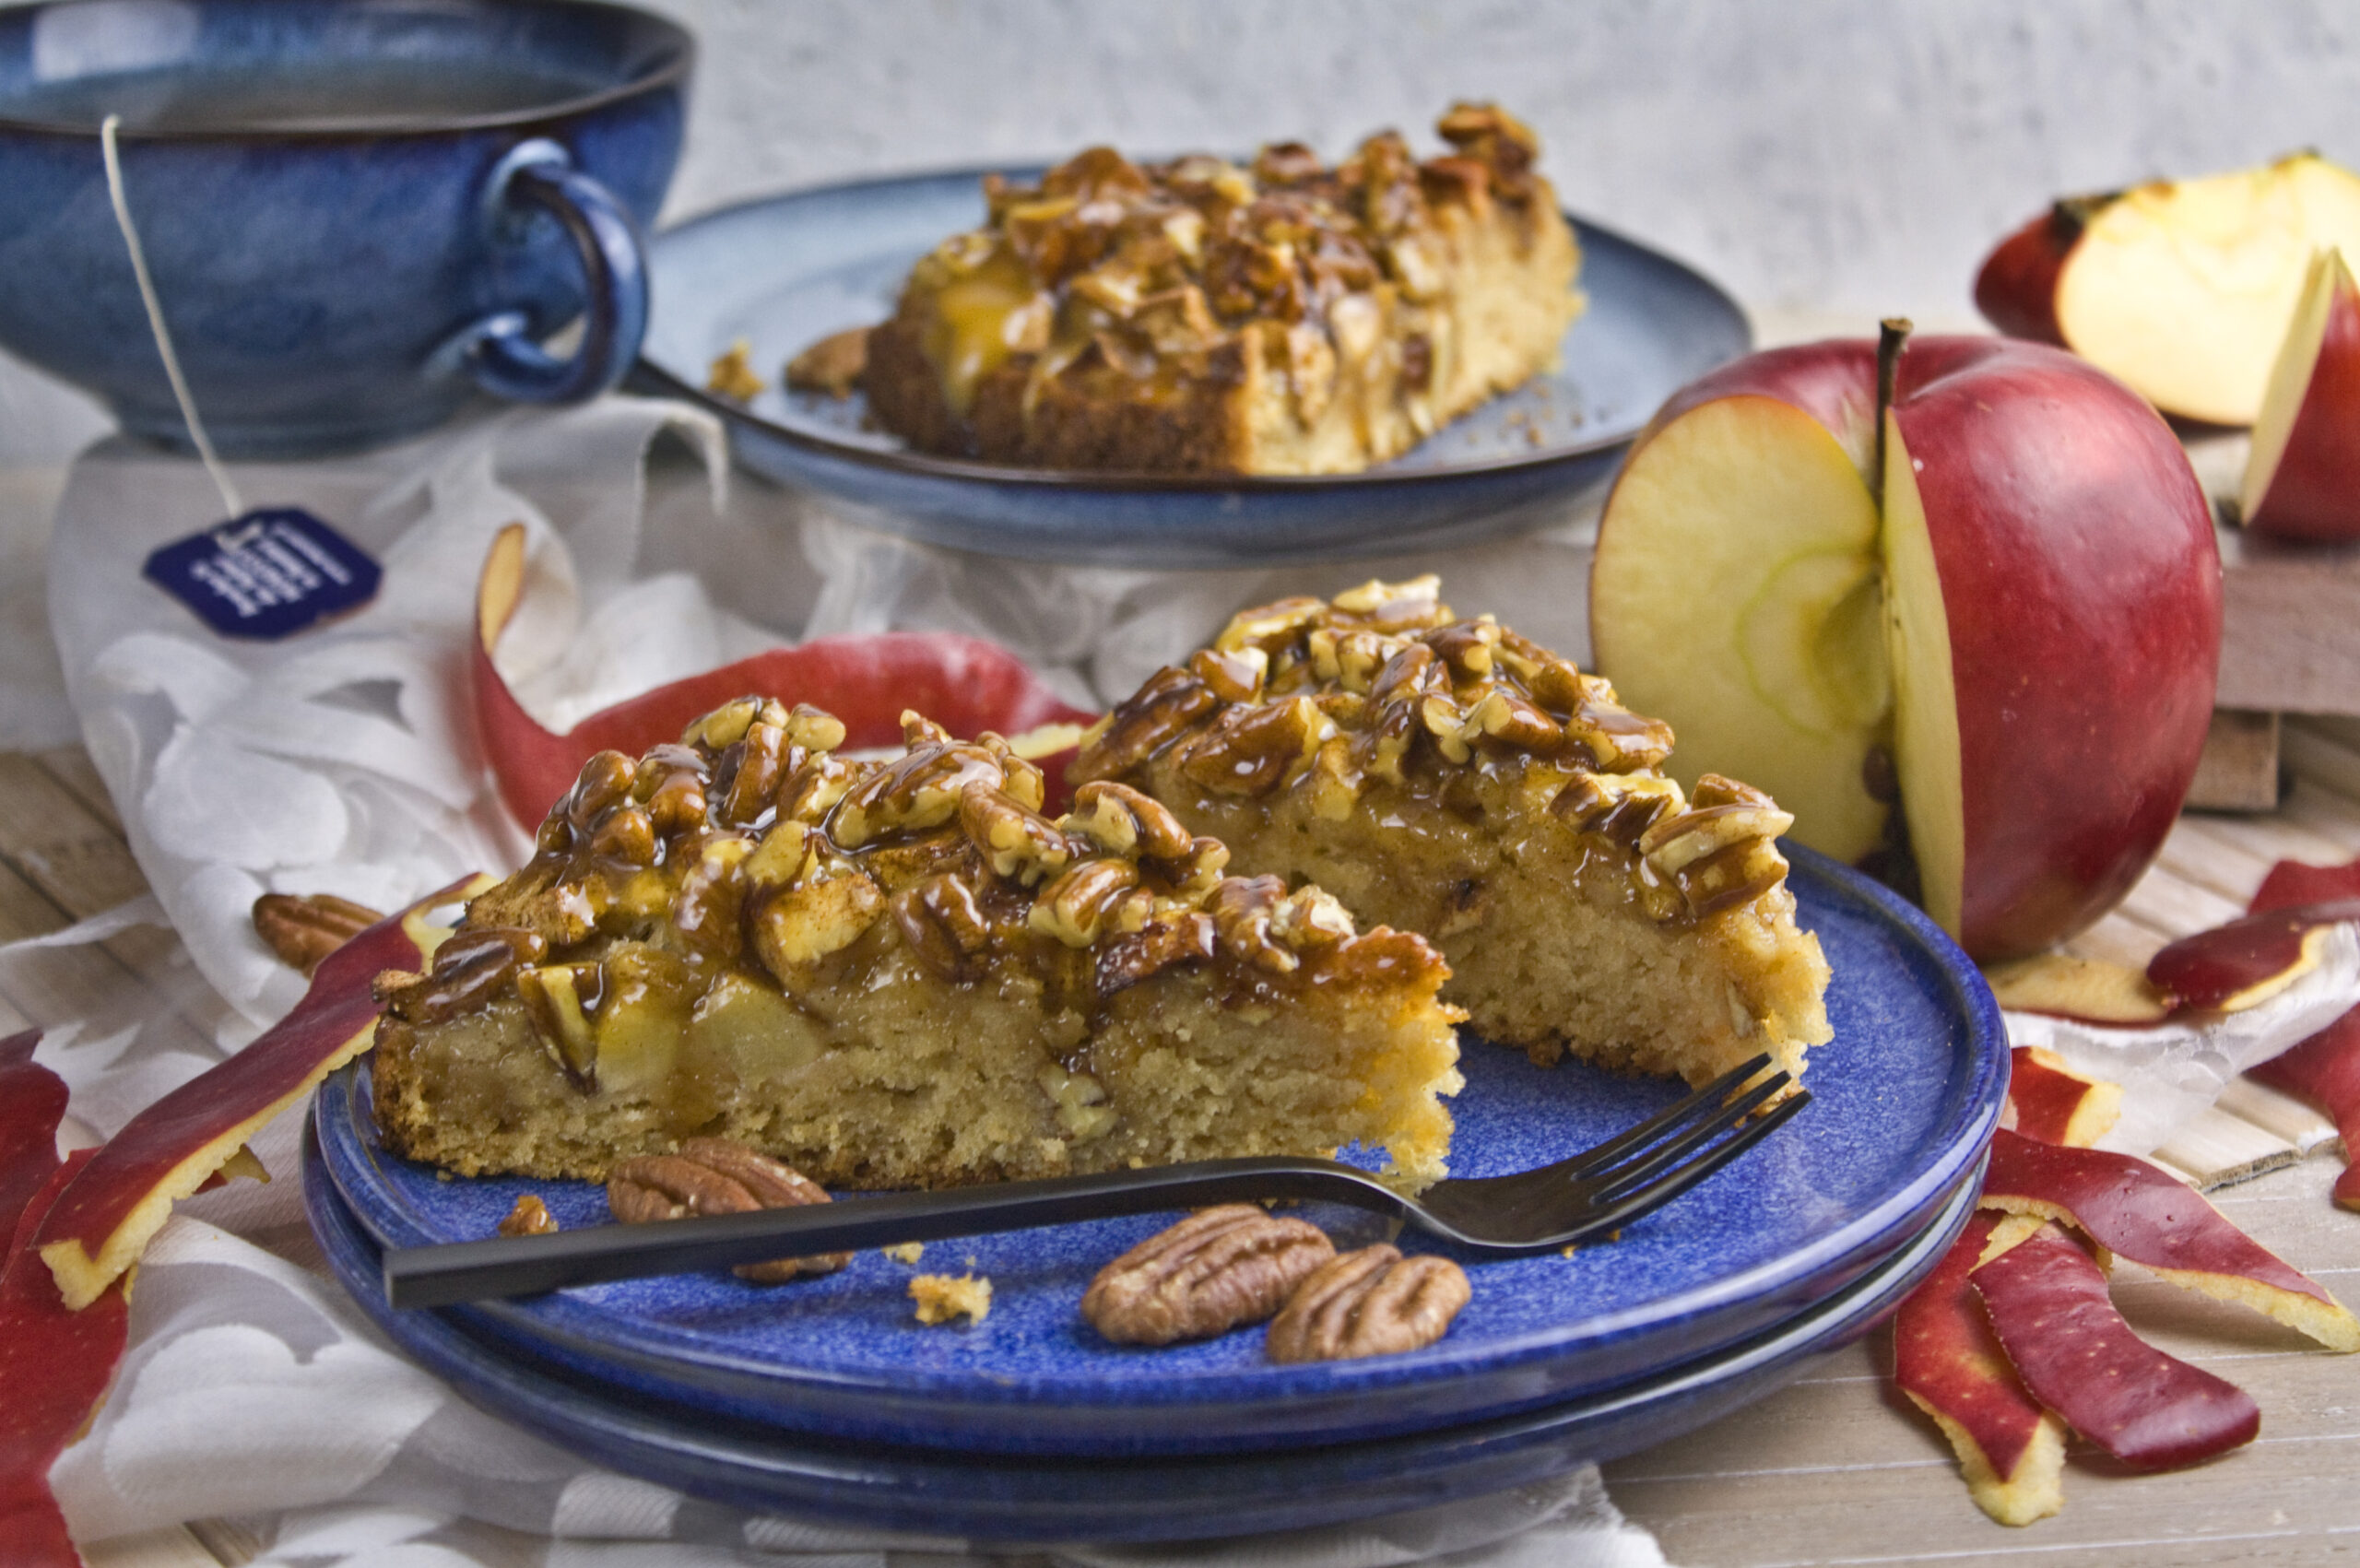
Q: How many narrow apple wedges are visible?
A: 1